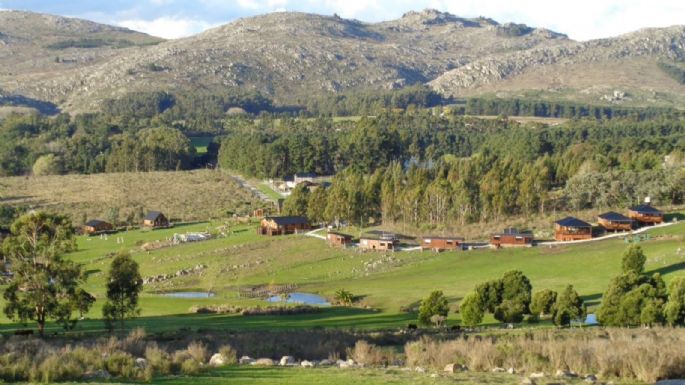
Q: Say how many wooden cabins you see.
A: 10